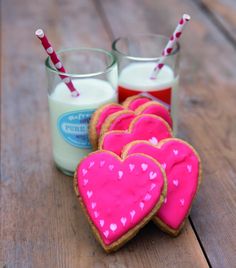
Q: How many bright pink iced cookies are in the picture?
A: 5